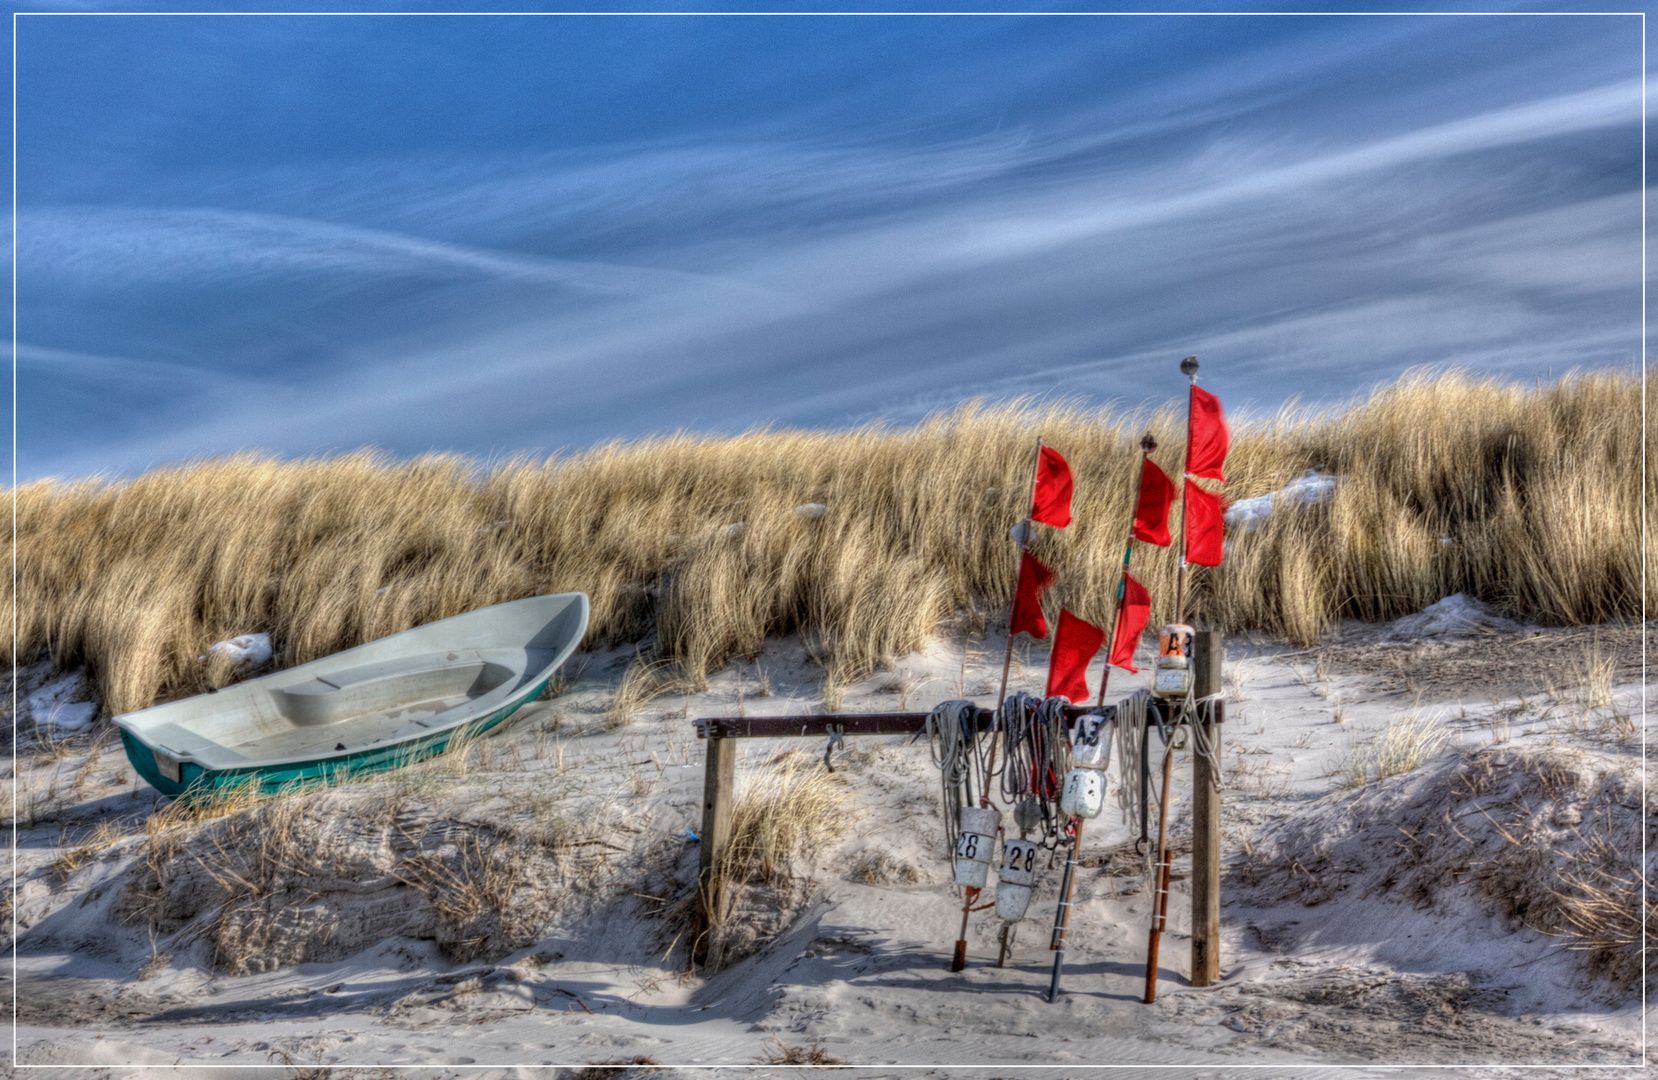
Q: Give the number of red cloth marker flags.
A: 7